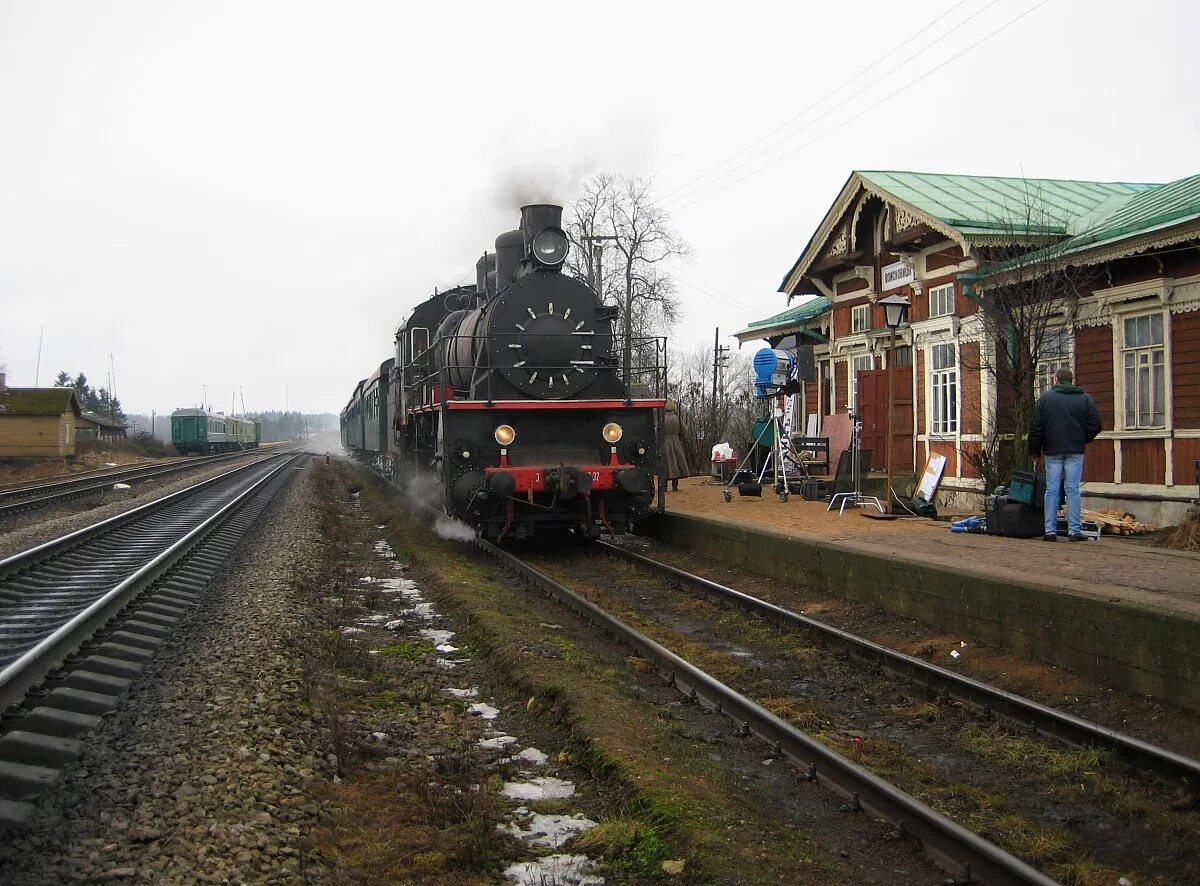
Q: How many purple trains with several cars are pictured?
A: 0